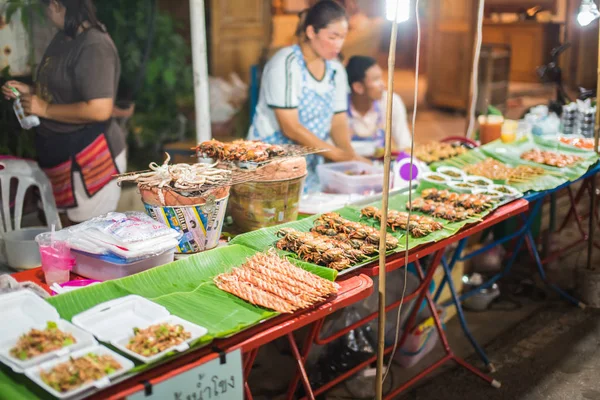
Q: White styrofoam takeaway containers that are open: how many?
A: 3